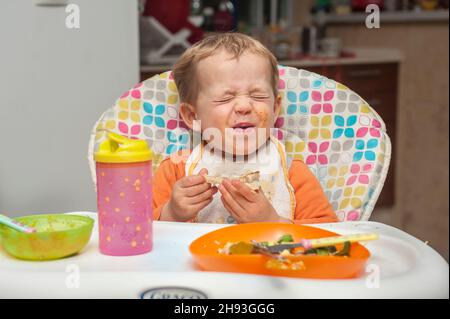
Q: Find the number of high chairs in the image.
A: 1